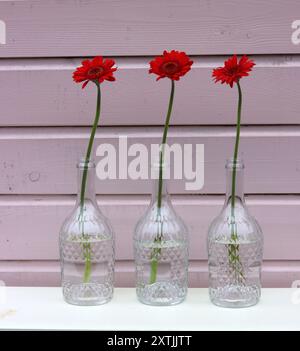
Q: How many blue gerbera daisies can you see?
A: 0